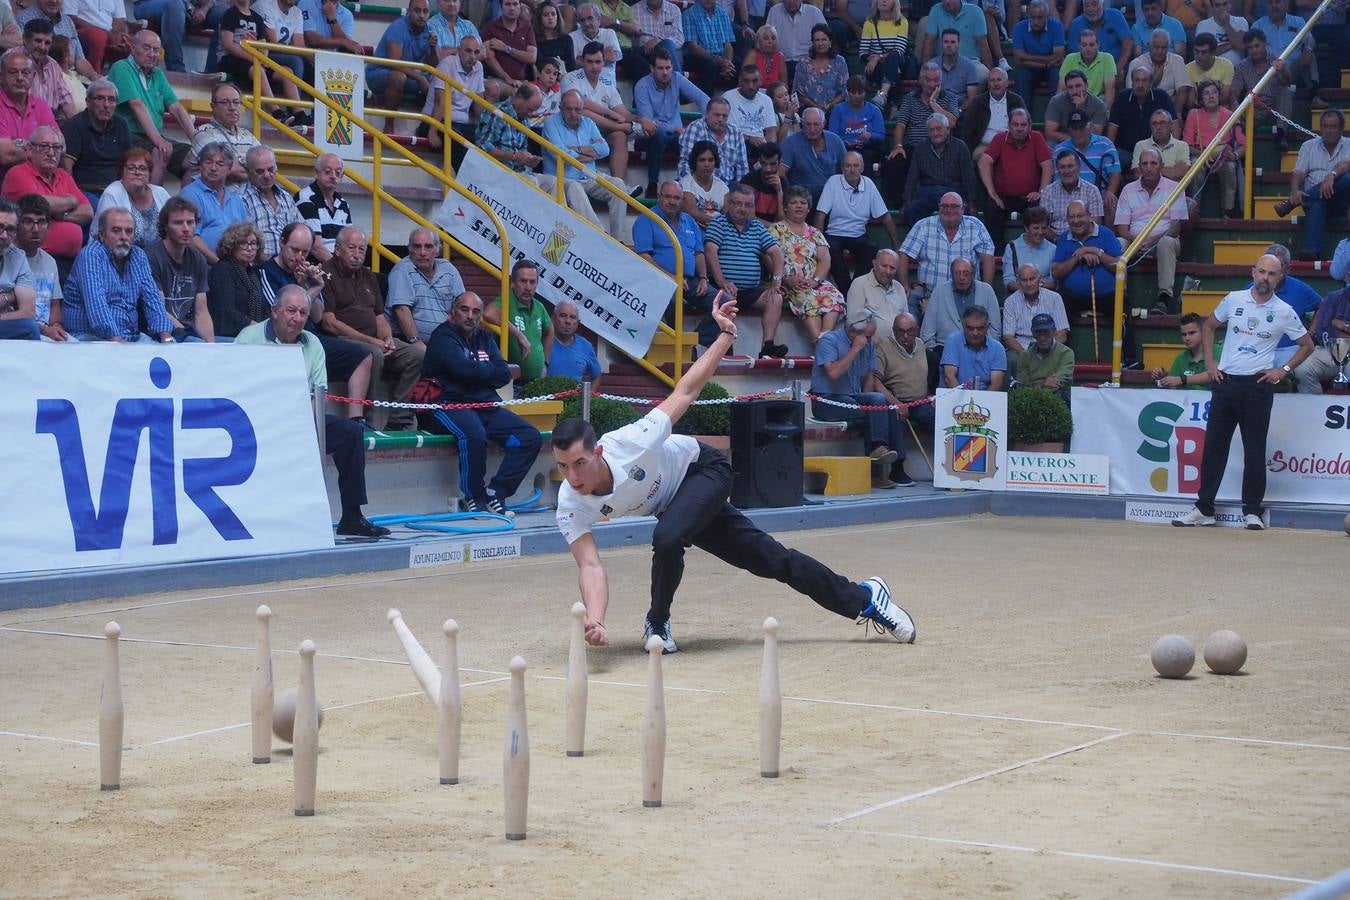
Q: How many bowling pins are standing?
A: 8